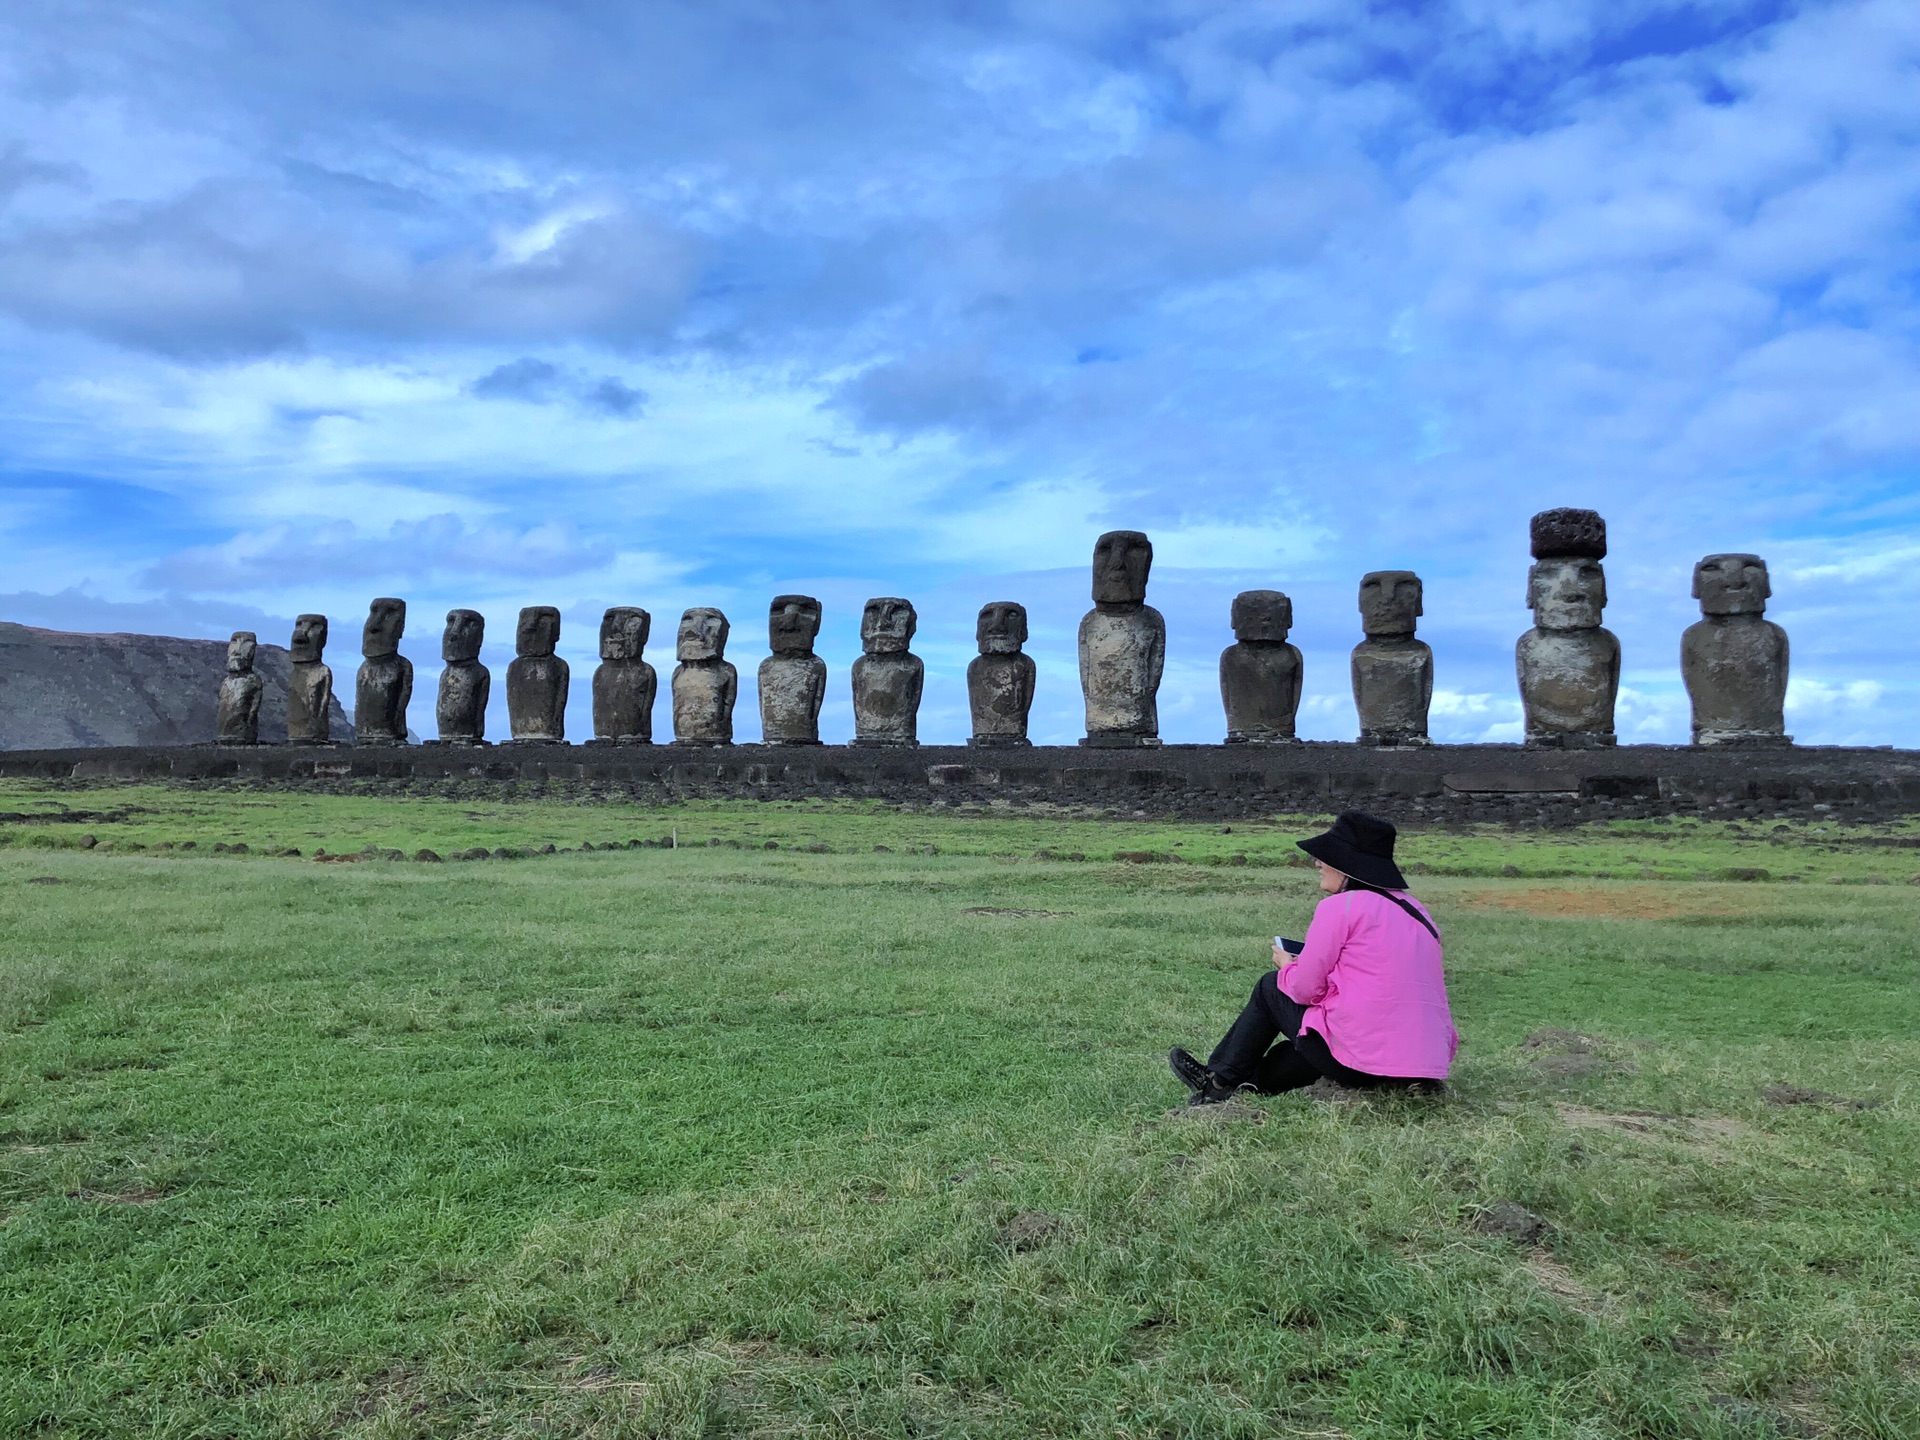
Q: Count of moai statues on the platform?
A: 15